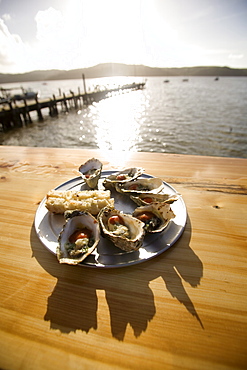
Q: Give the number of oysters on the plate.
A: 7